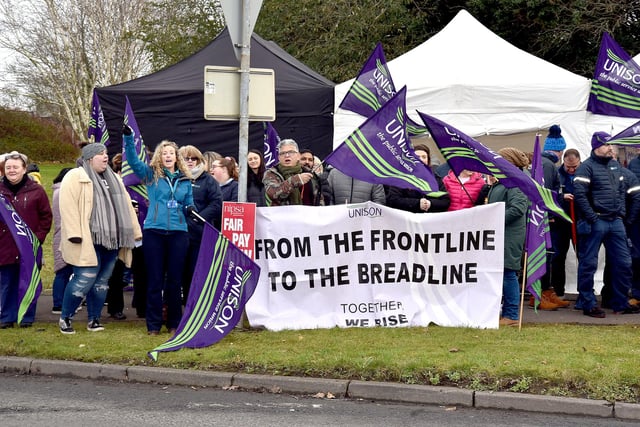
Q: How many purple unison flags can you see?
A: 11